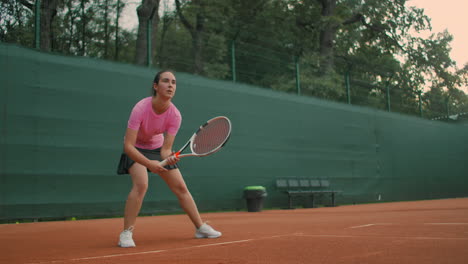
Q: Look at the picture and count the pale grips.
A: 1